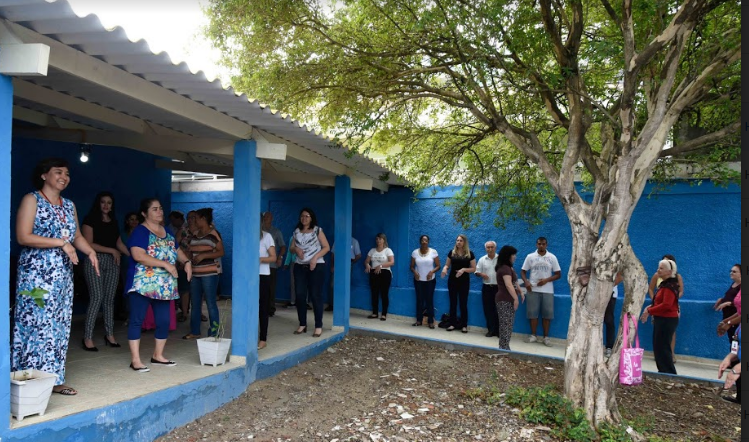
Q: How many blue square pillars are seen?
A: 3